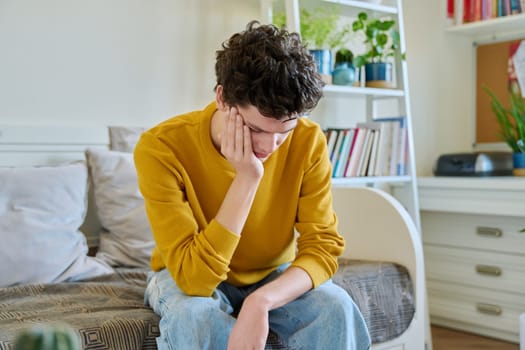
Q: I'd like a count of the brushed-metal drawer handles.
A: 3